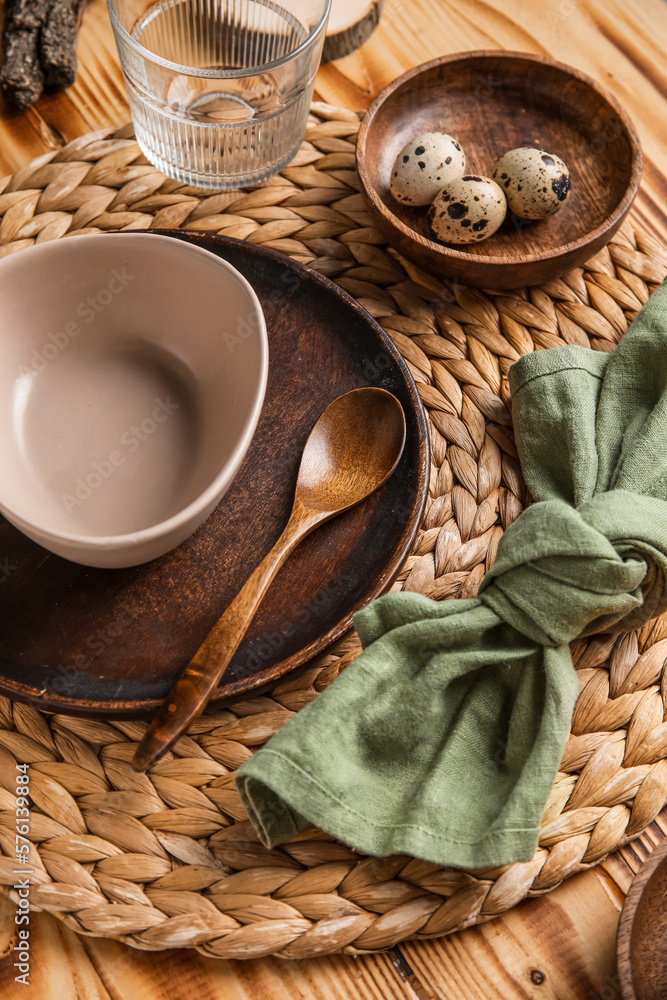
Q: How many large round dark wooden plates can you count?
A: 1